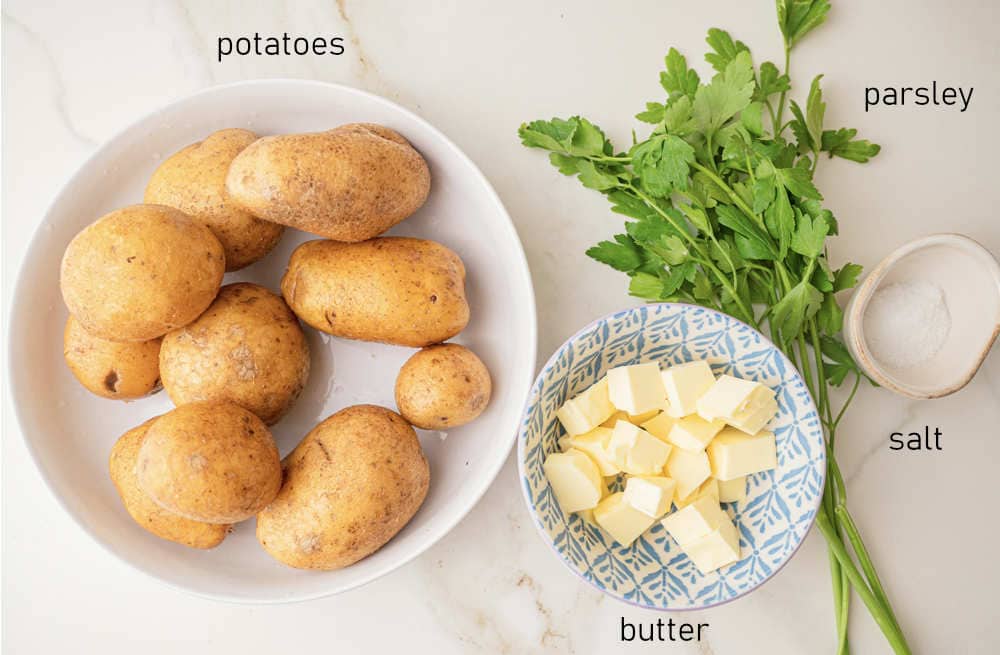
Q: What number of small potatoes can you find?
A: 1